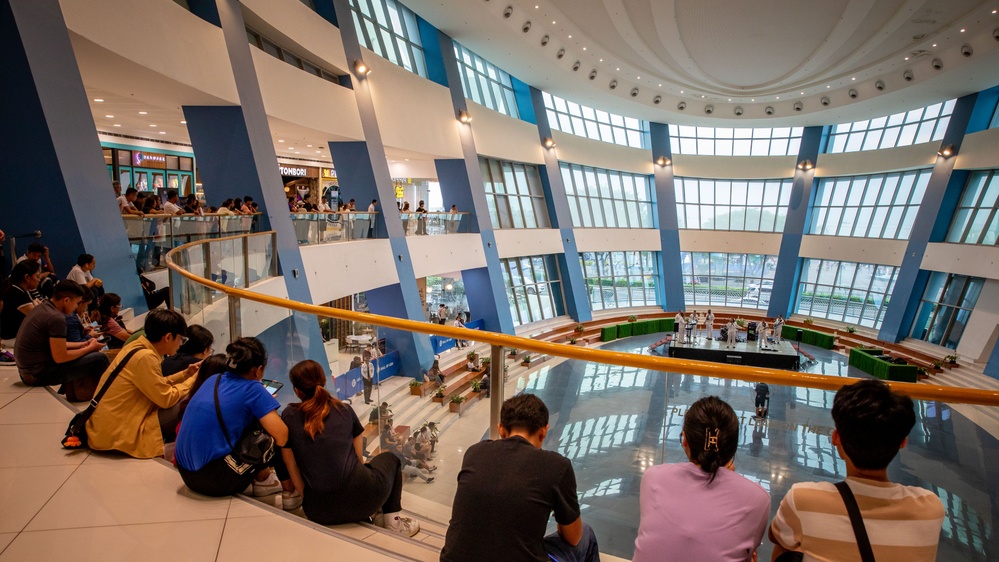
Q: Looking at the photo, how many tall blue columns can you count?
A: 8